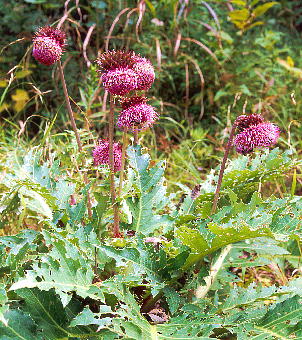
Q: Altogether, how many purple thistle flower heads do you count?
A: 6